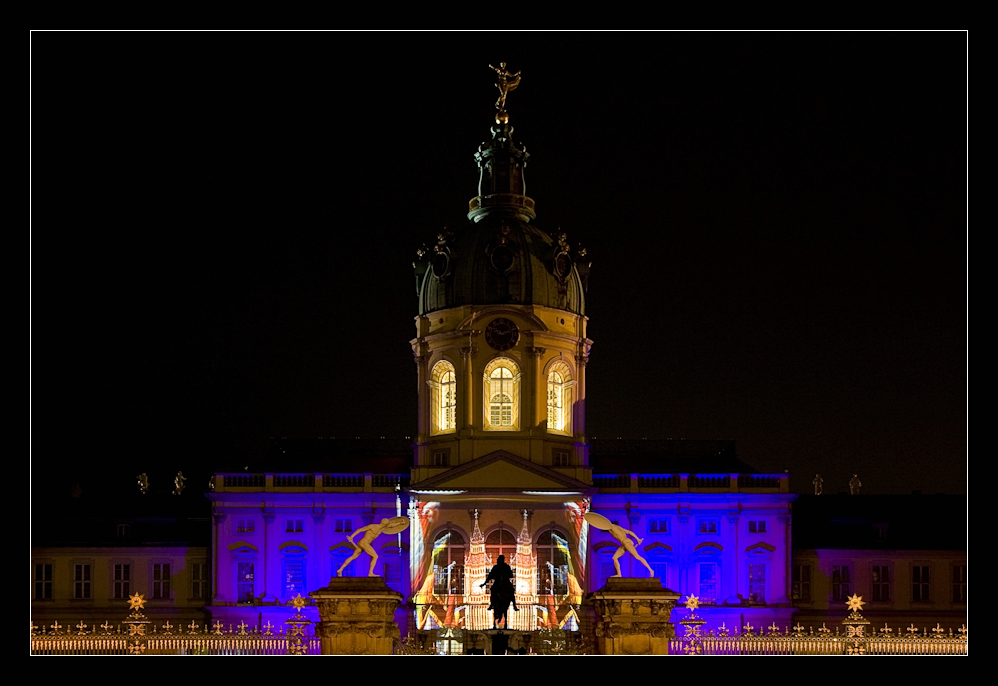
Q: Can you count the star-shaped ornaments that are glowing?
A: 4